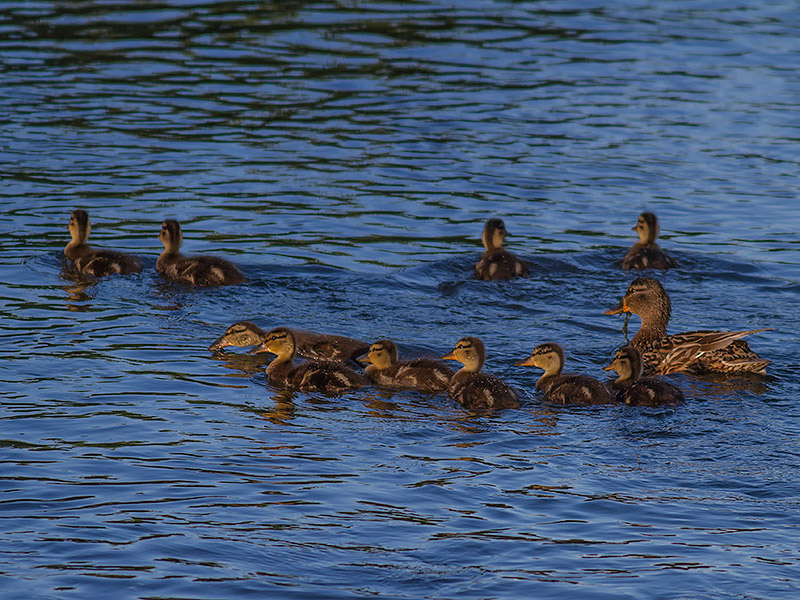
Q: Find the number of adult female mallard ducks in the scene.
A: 1